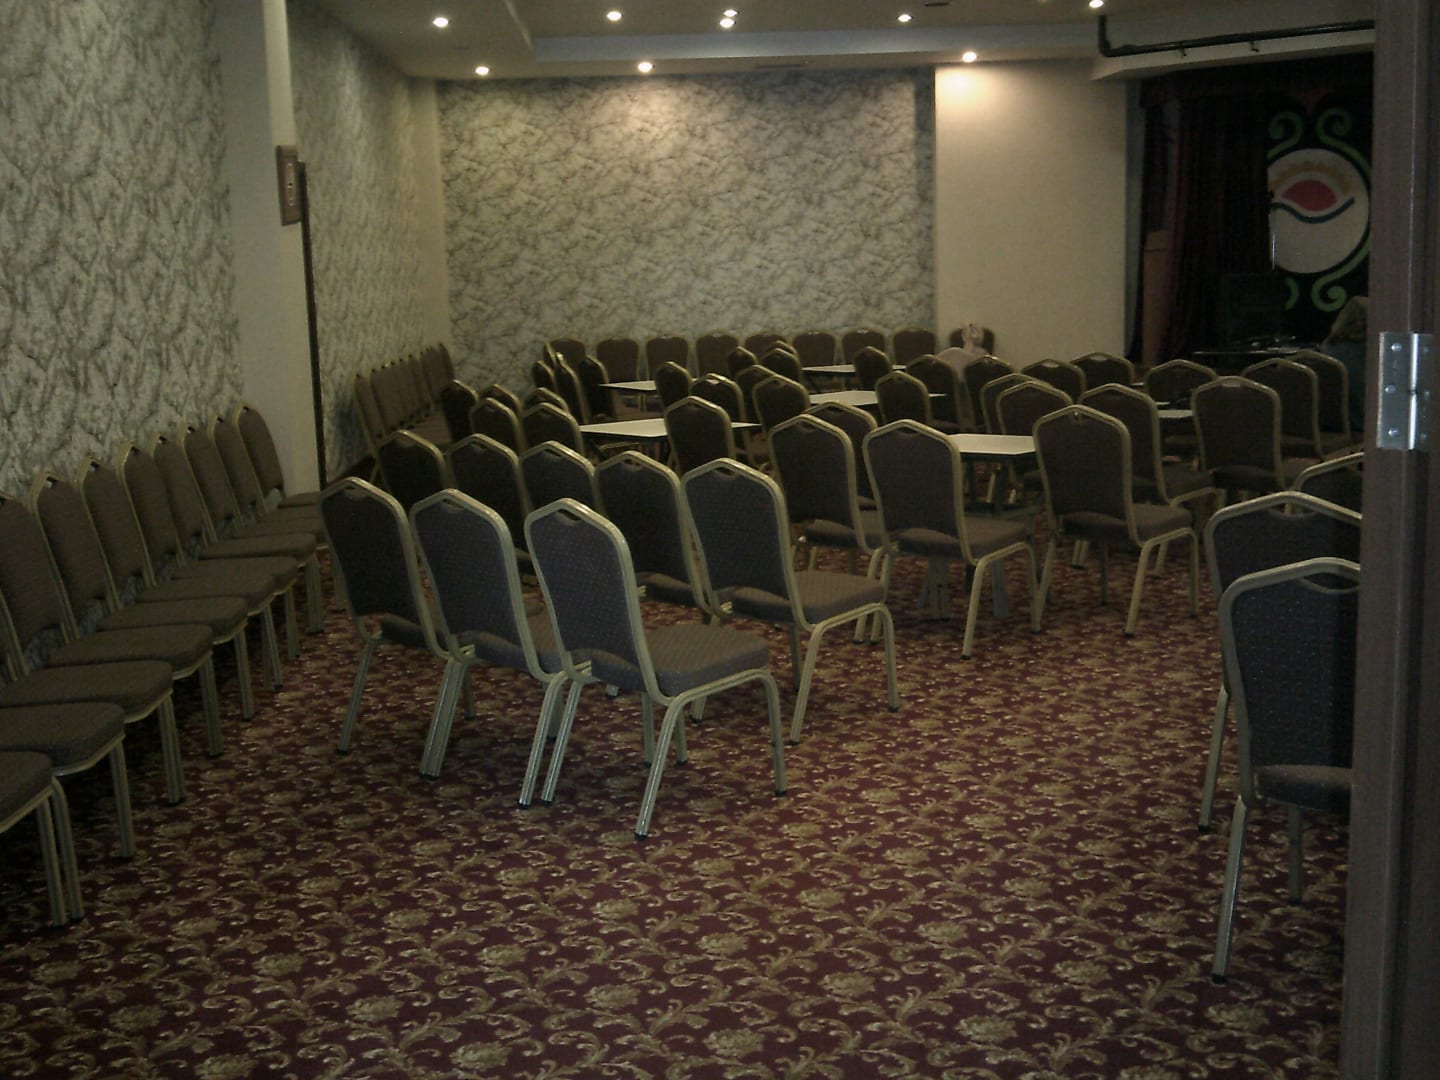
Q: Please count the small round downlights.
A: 9